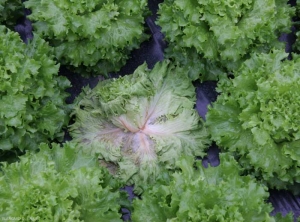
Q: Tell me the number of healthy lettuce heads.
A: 6